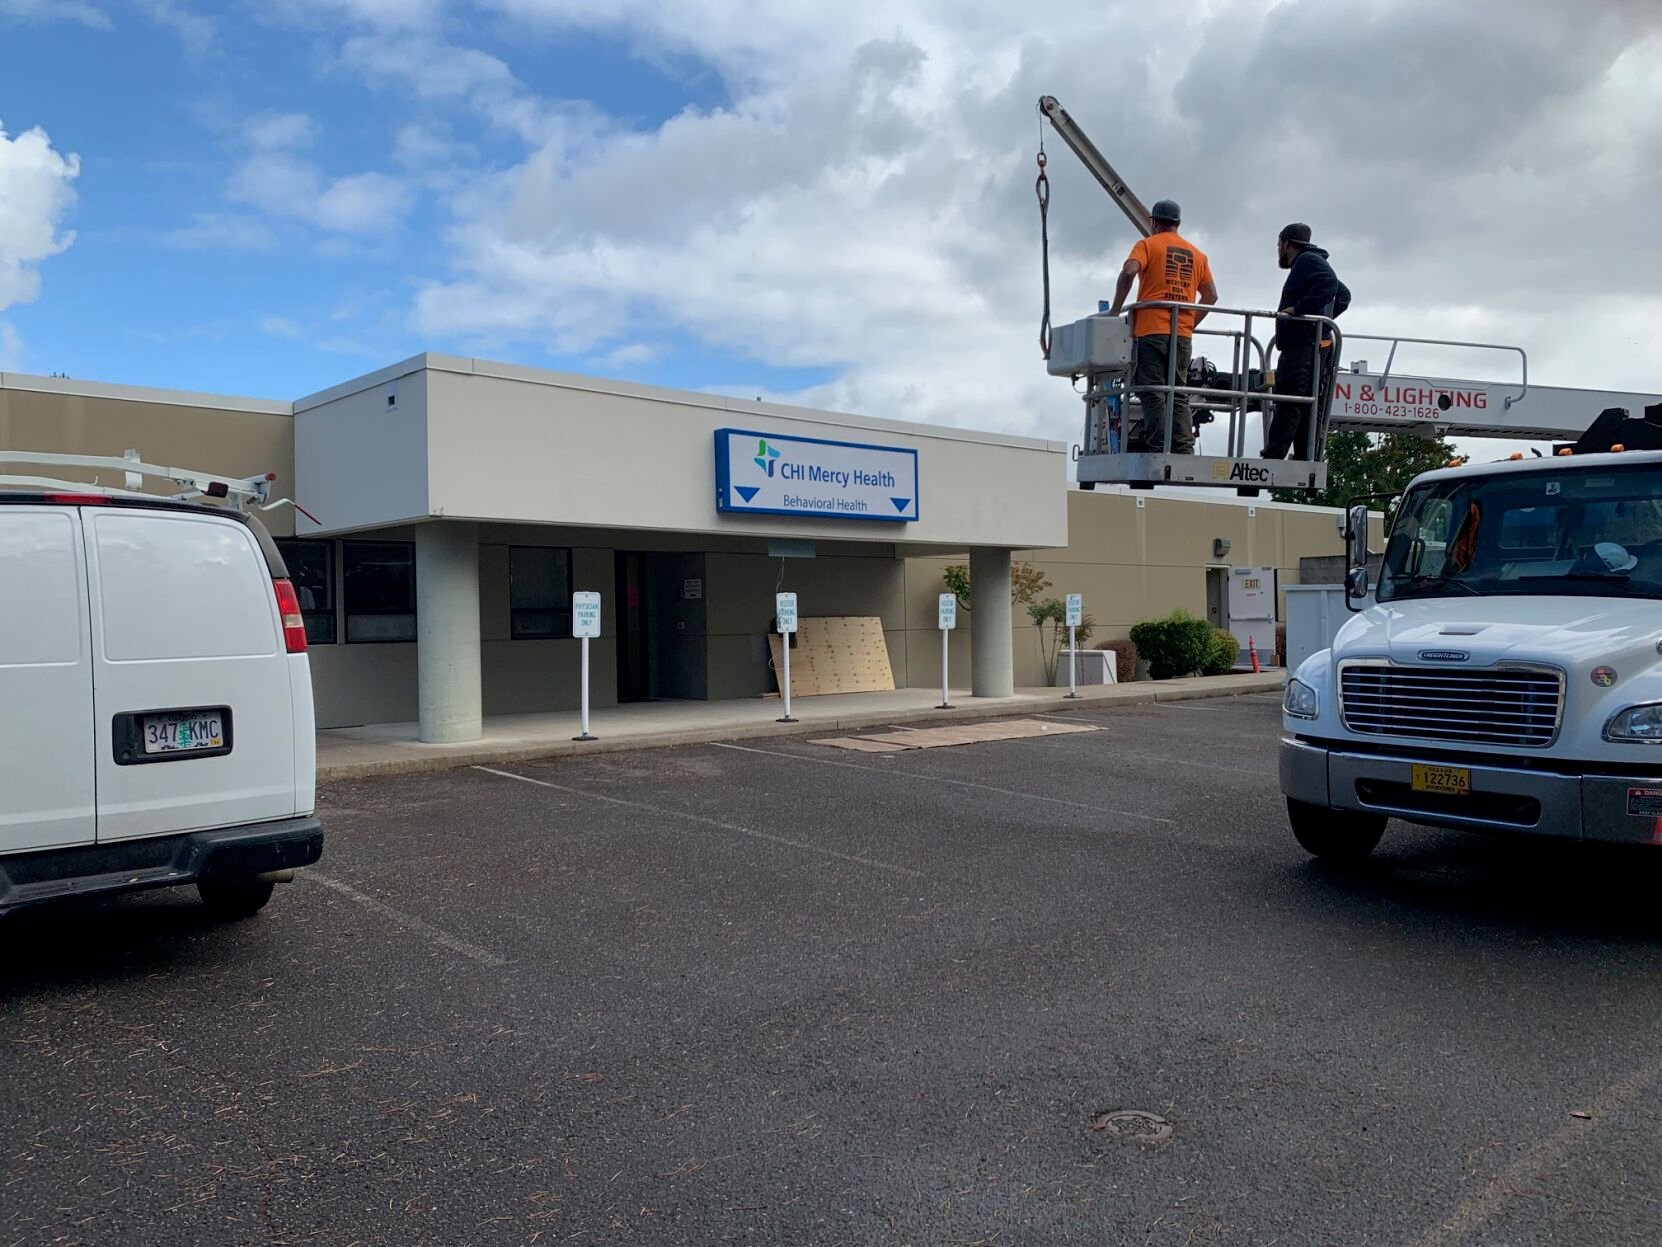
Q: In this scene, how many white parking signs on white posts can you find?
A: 4